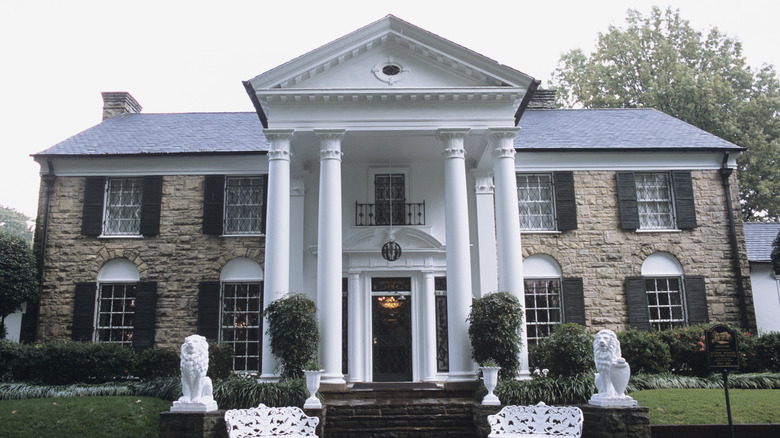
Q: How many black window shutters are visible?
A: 12